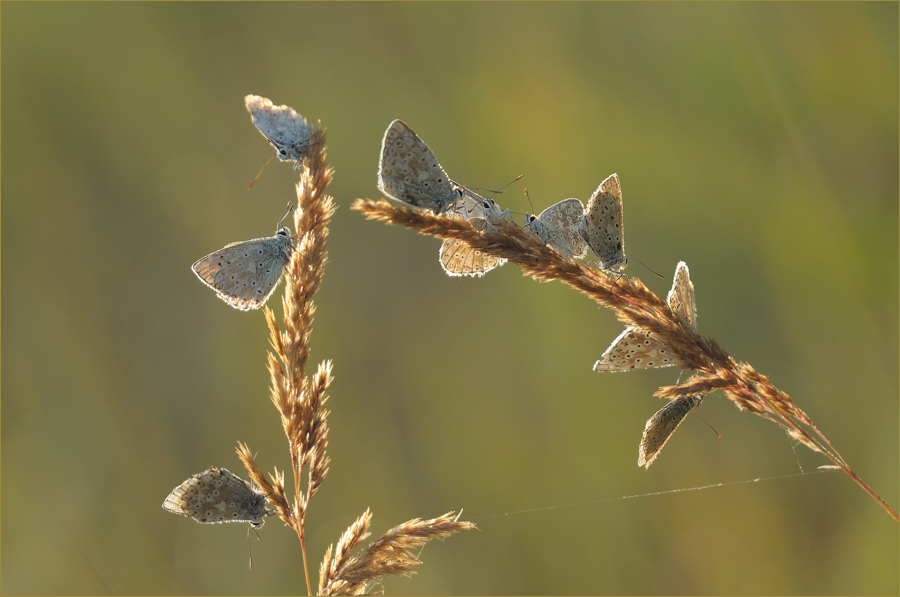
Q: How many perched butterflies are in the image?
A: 9